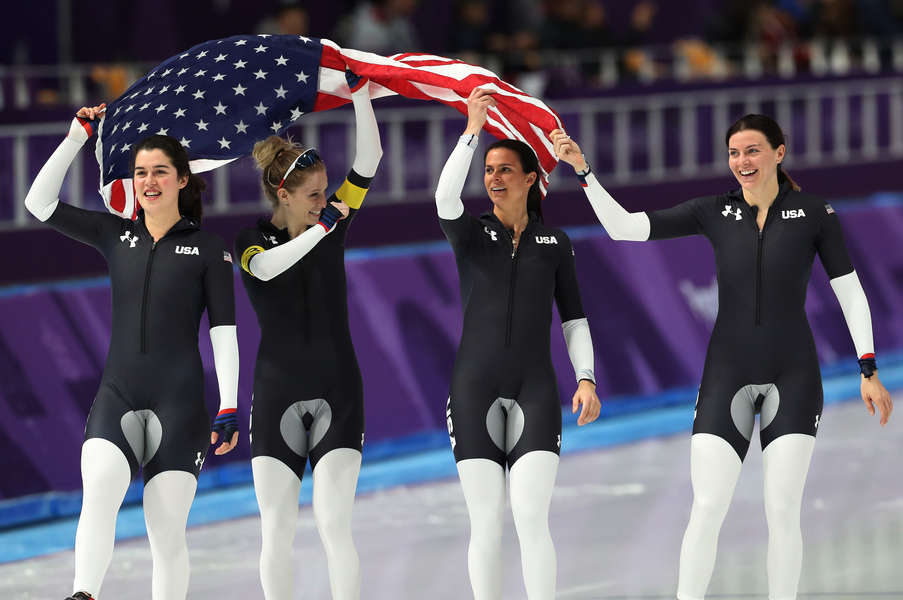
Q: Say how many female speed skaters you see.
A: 4